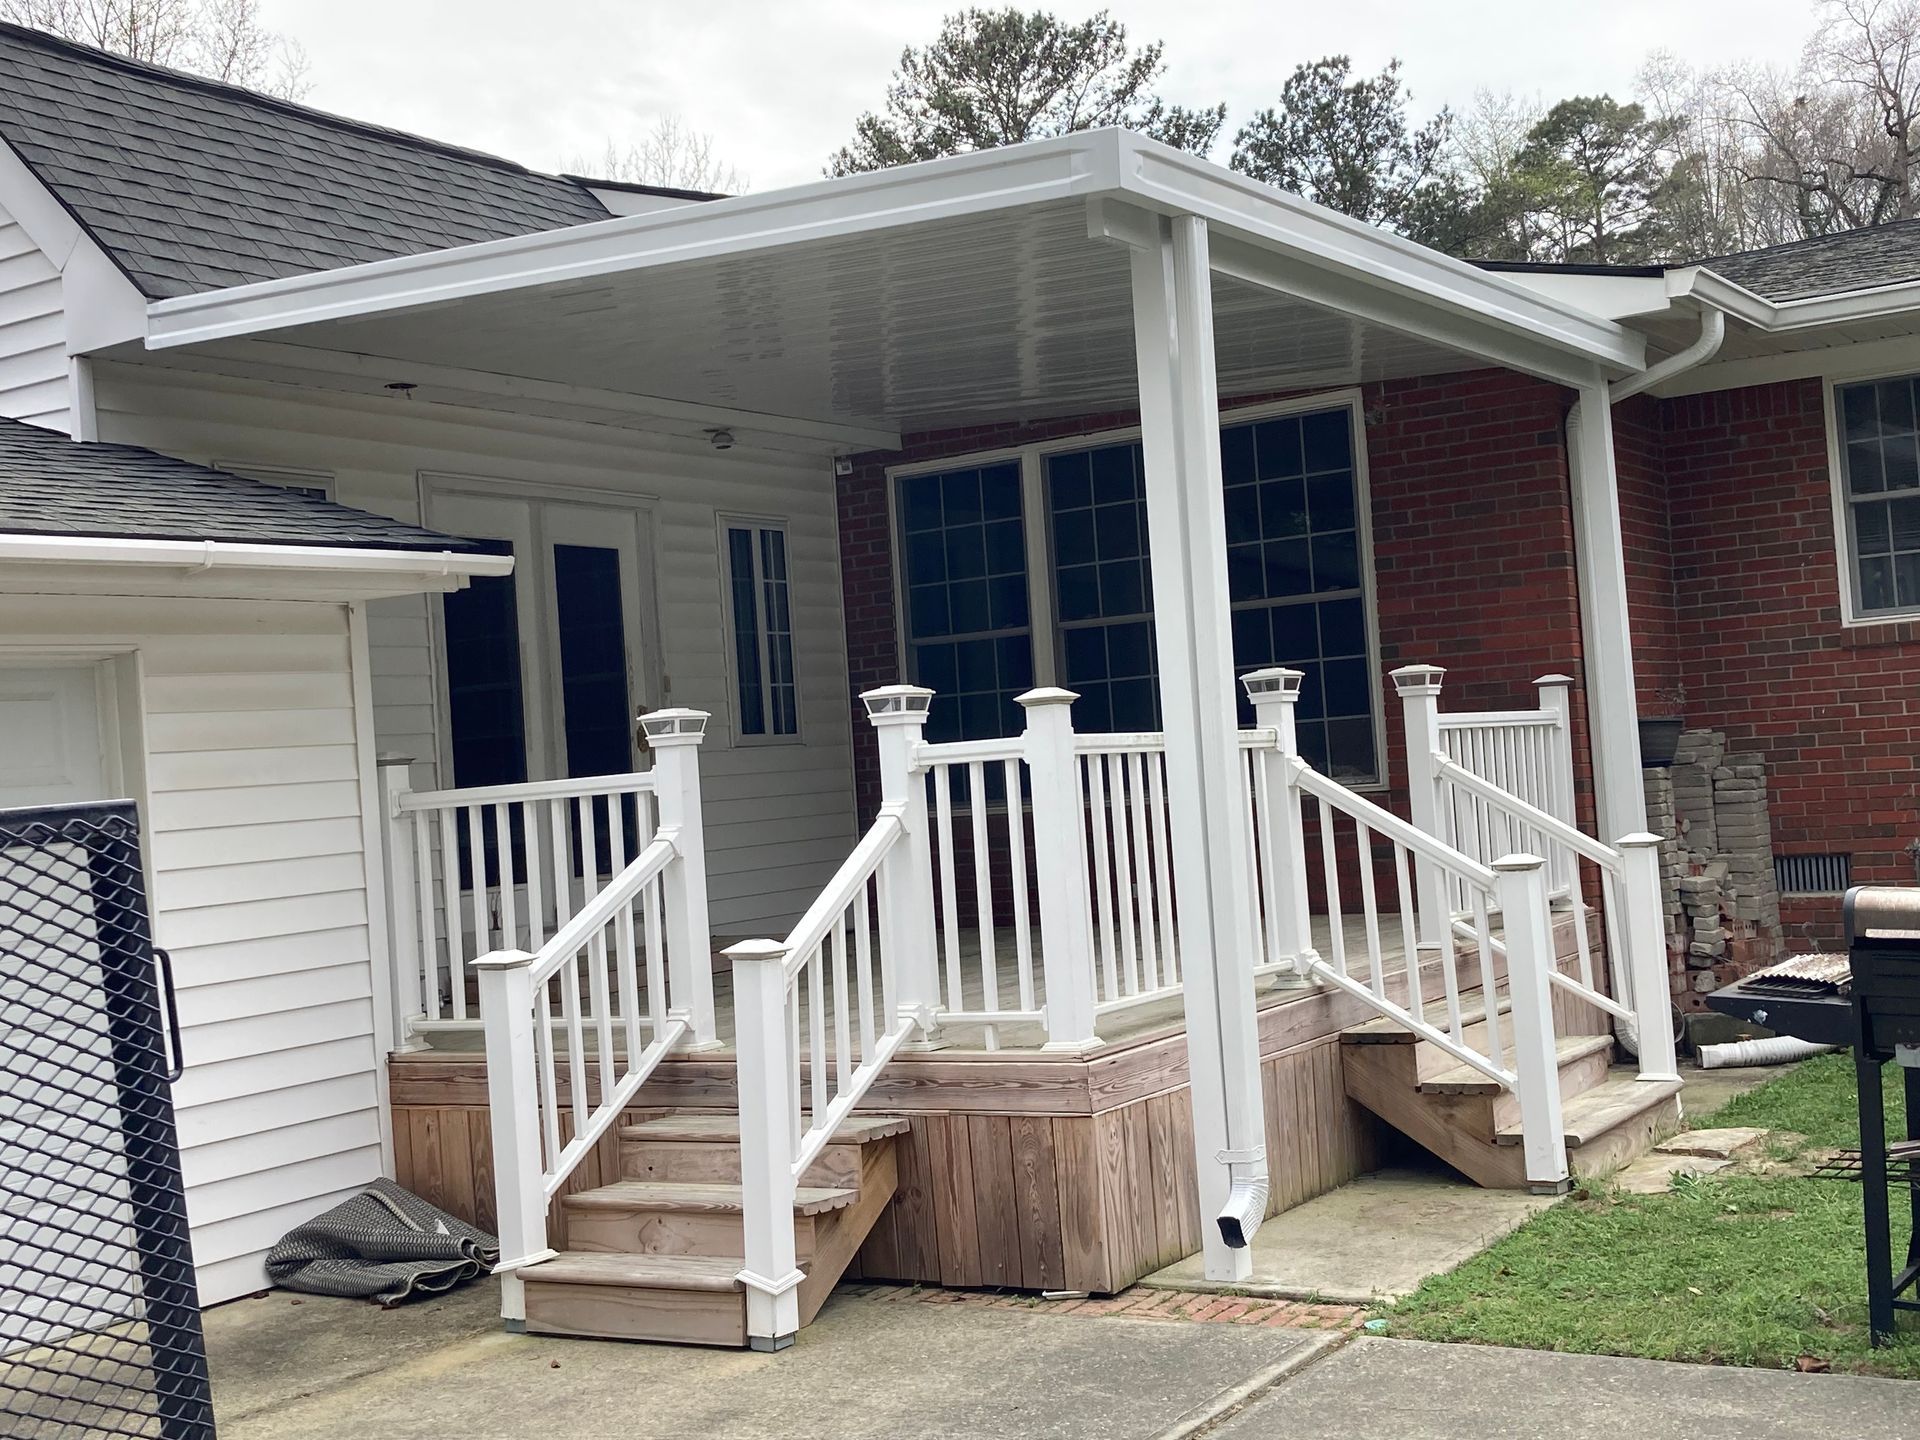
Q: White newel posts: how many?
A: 11